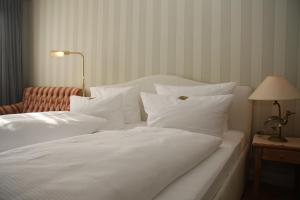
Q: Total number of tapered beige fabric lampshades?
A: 1